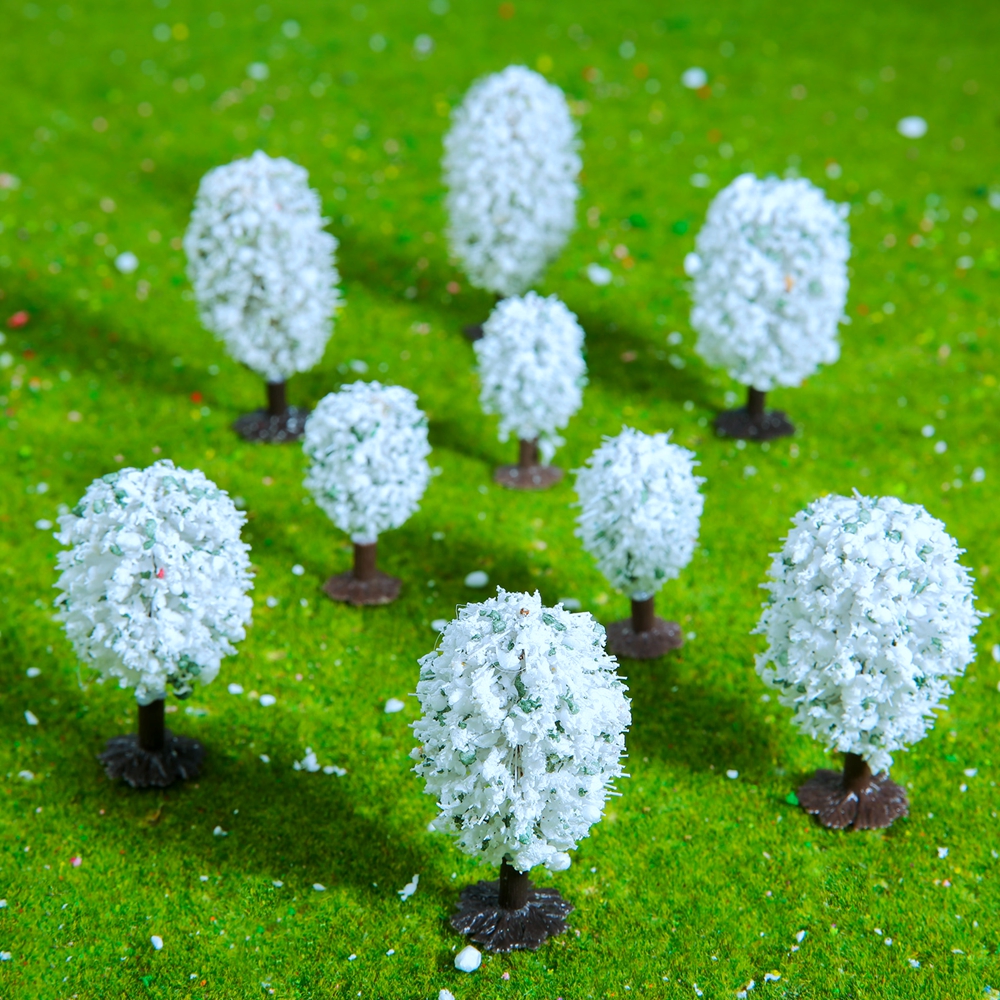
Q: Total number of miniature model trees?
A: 9